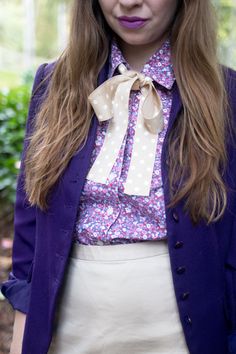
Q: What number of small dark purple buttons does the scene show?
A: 5